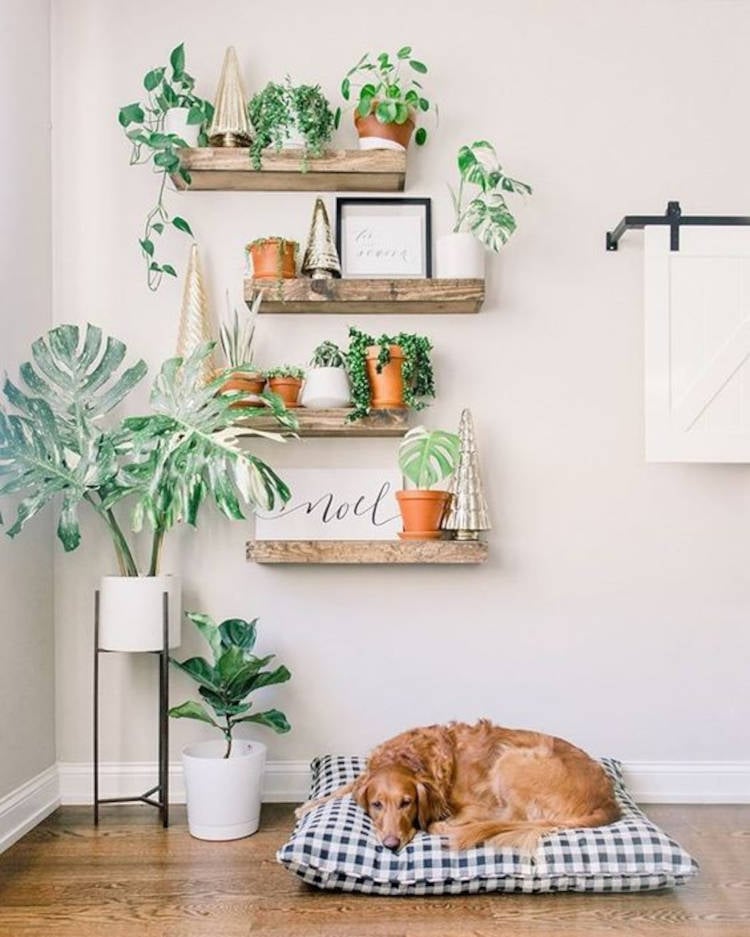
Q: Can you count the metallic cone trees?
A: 4